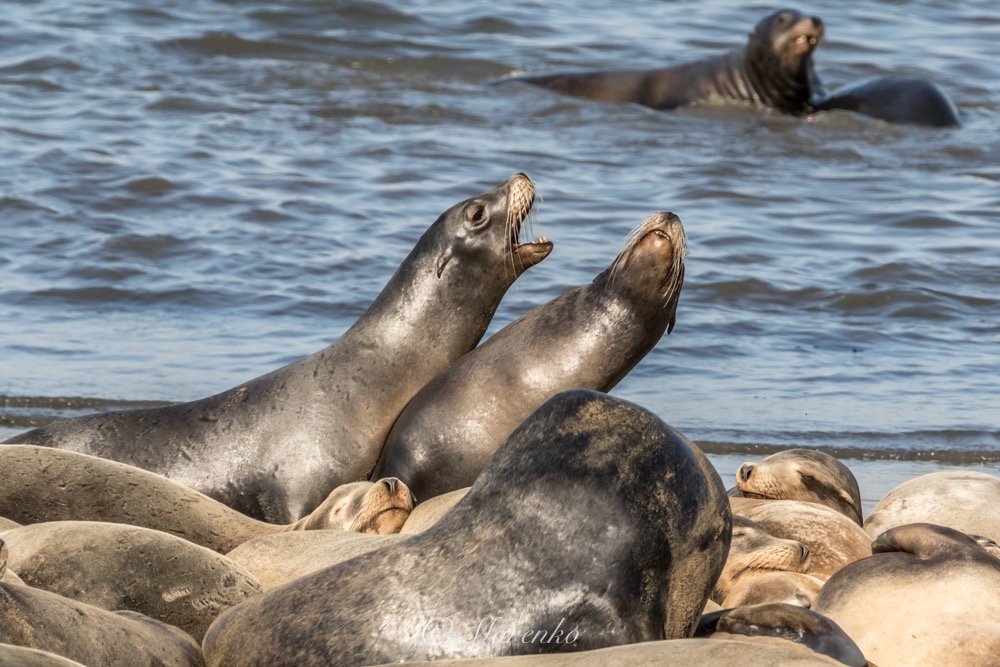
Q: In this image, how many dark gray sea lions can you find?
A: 5